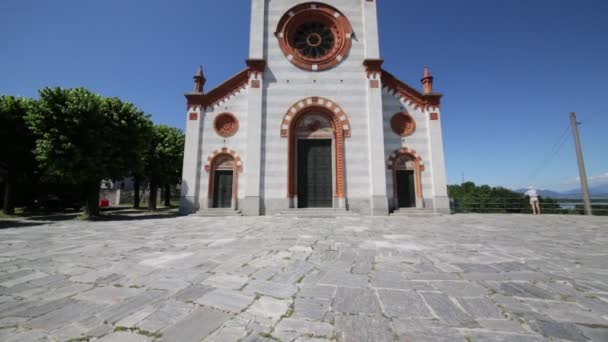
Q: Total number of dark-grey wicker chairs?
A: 0